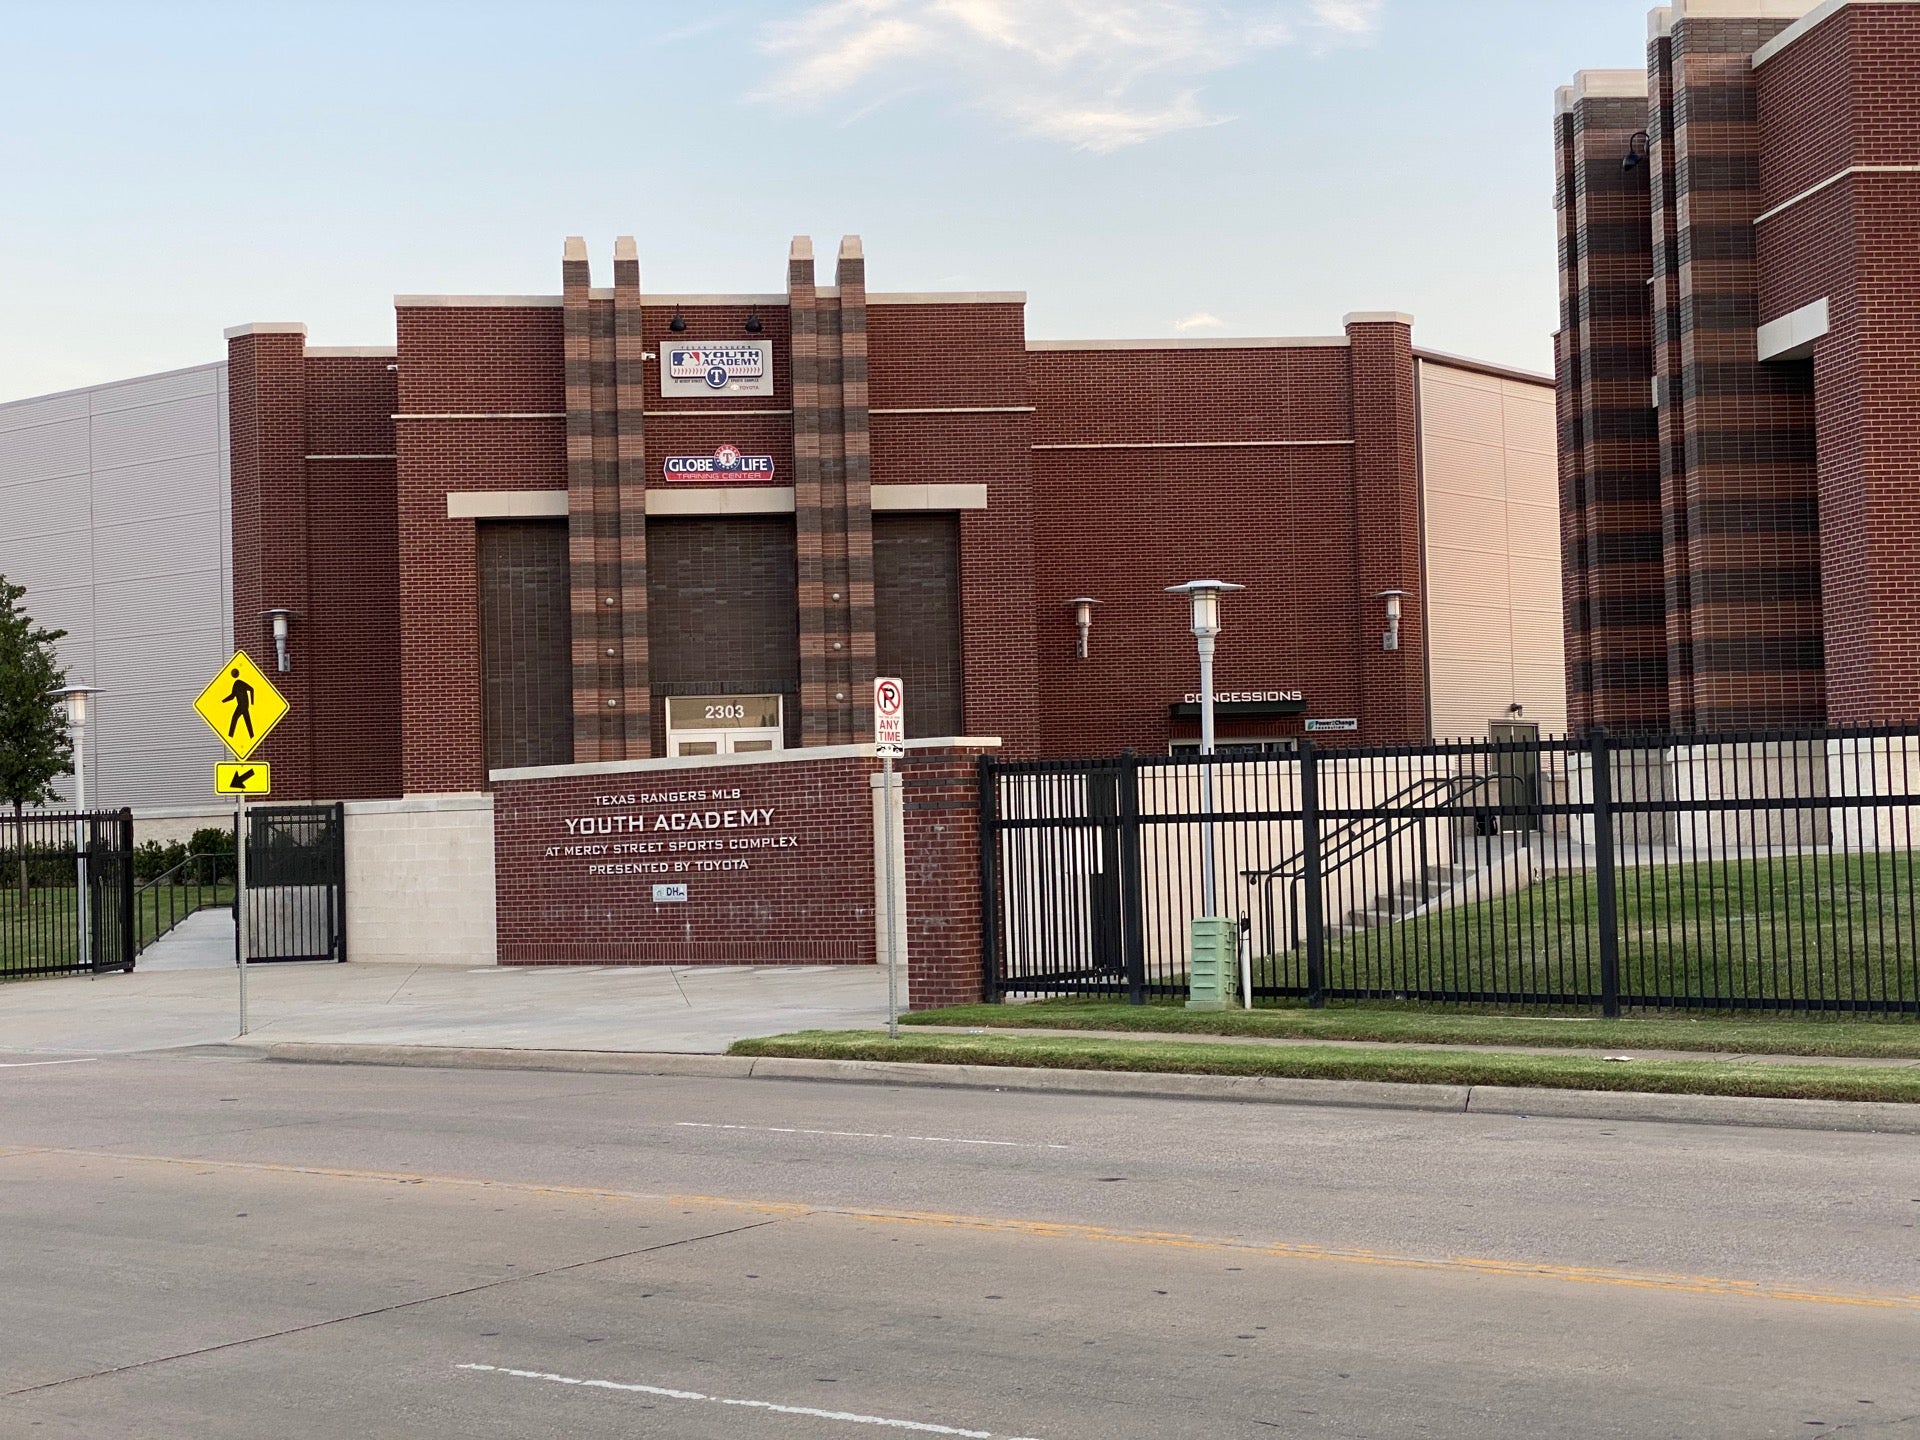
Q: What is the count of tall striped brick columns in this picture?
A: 8